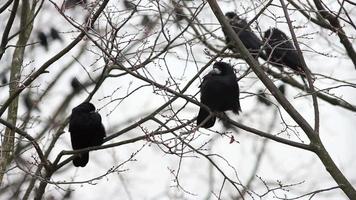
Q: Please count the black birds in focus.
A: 4